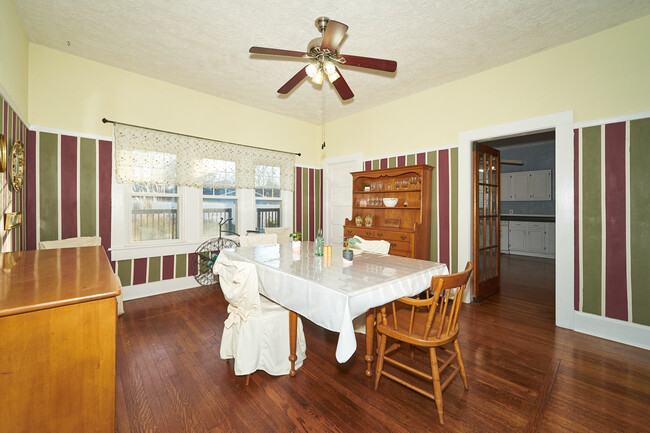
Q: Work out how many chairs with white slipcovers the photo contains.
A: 5